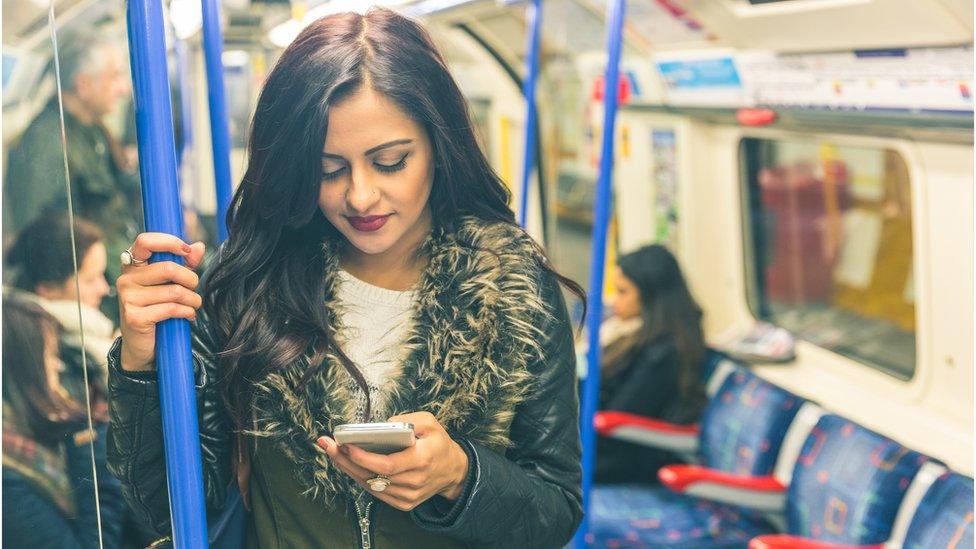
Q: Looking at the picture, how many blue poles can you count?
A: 4